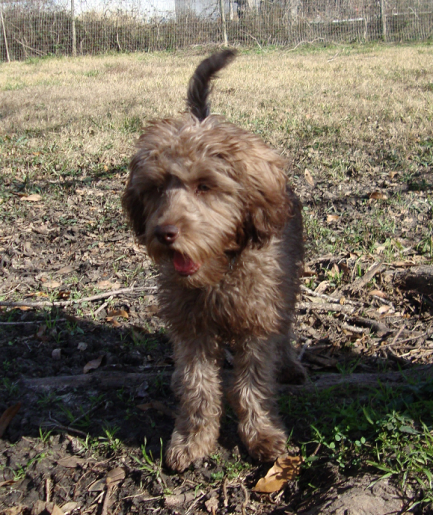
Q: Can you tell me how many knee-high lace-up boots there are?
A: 0